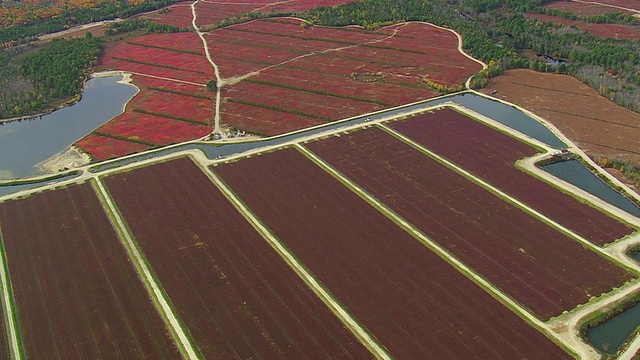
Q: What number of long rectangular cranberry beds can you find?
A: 5